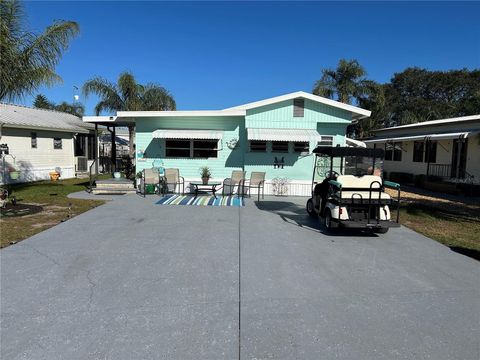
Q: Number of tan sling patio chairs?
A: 4